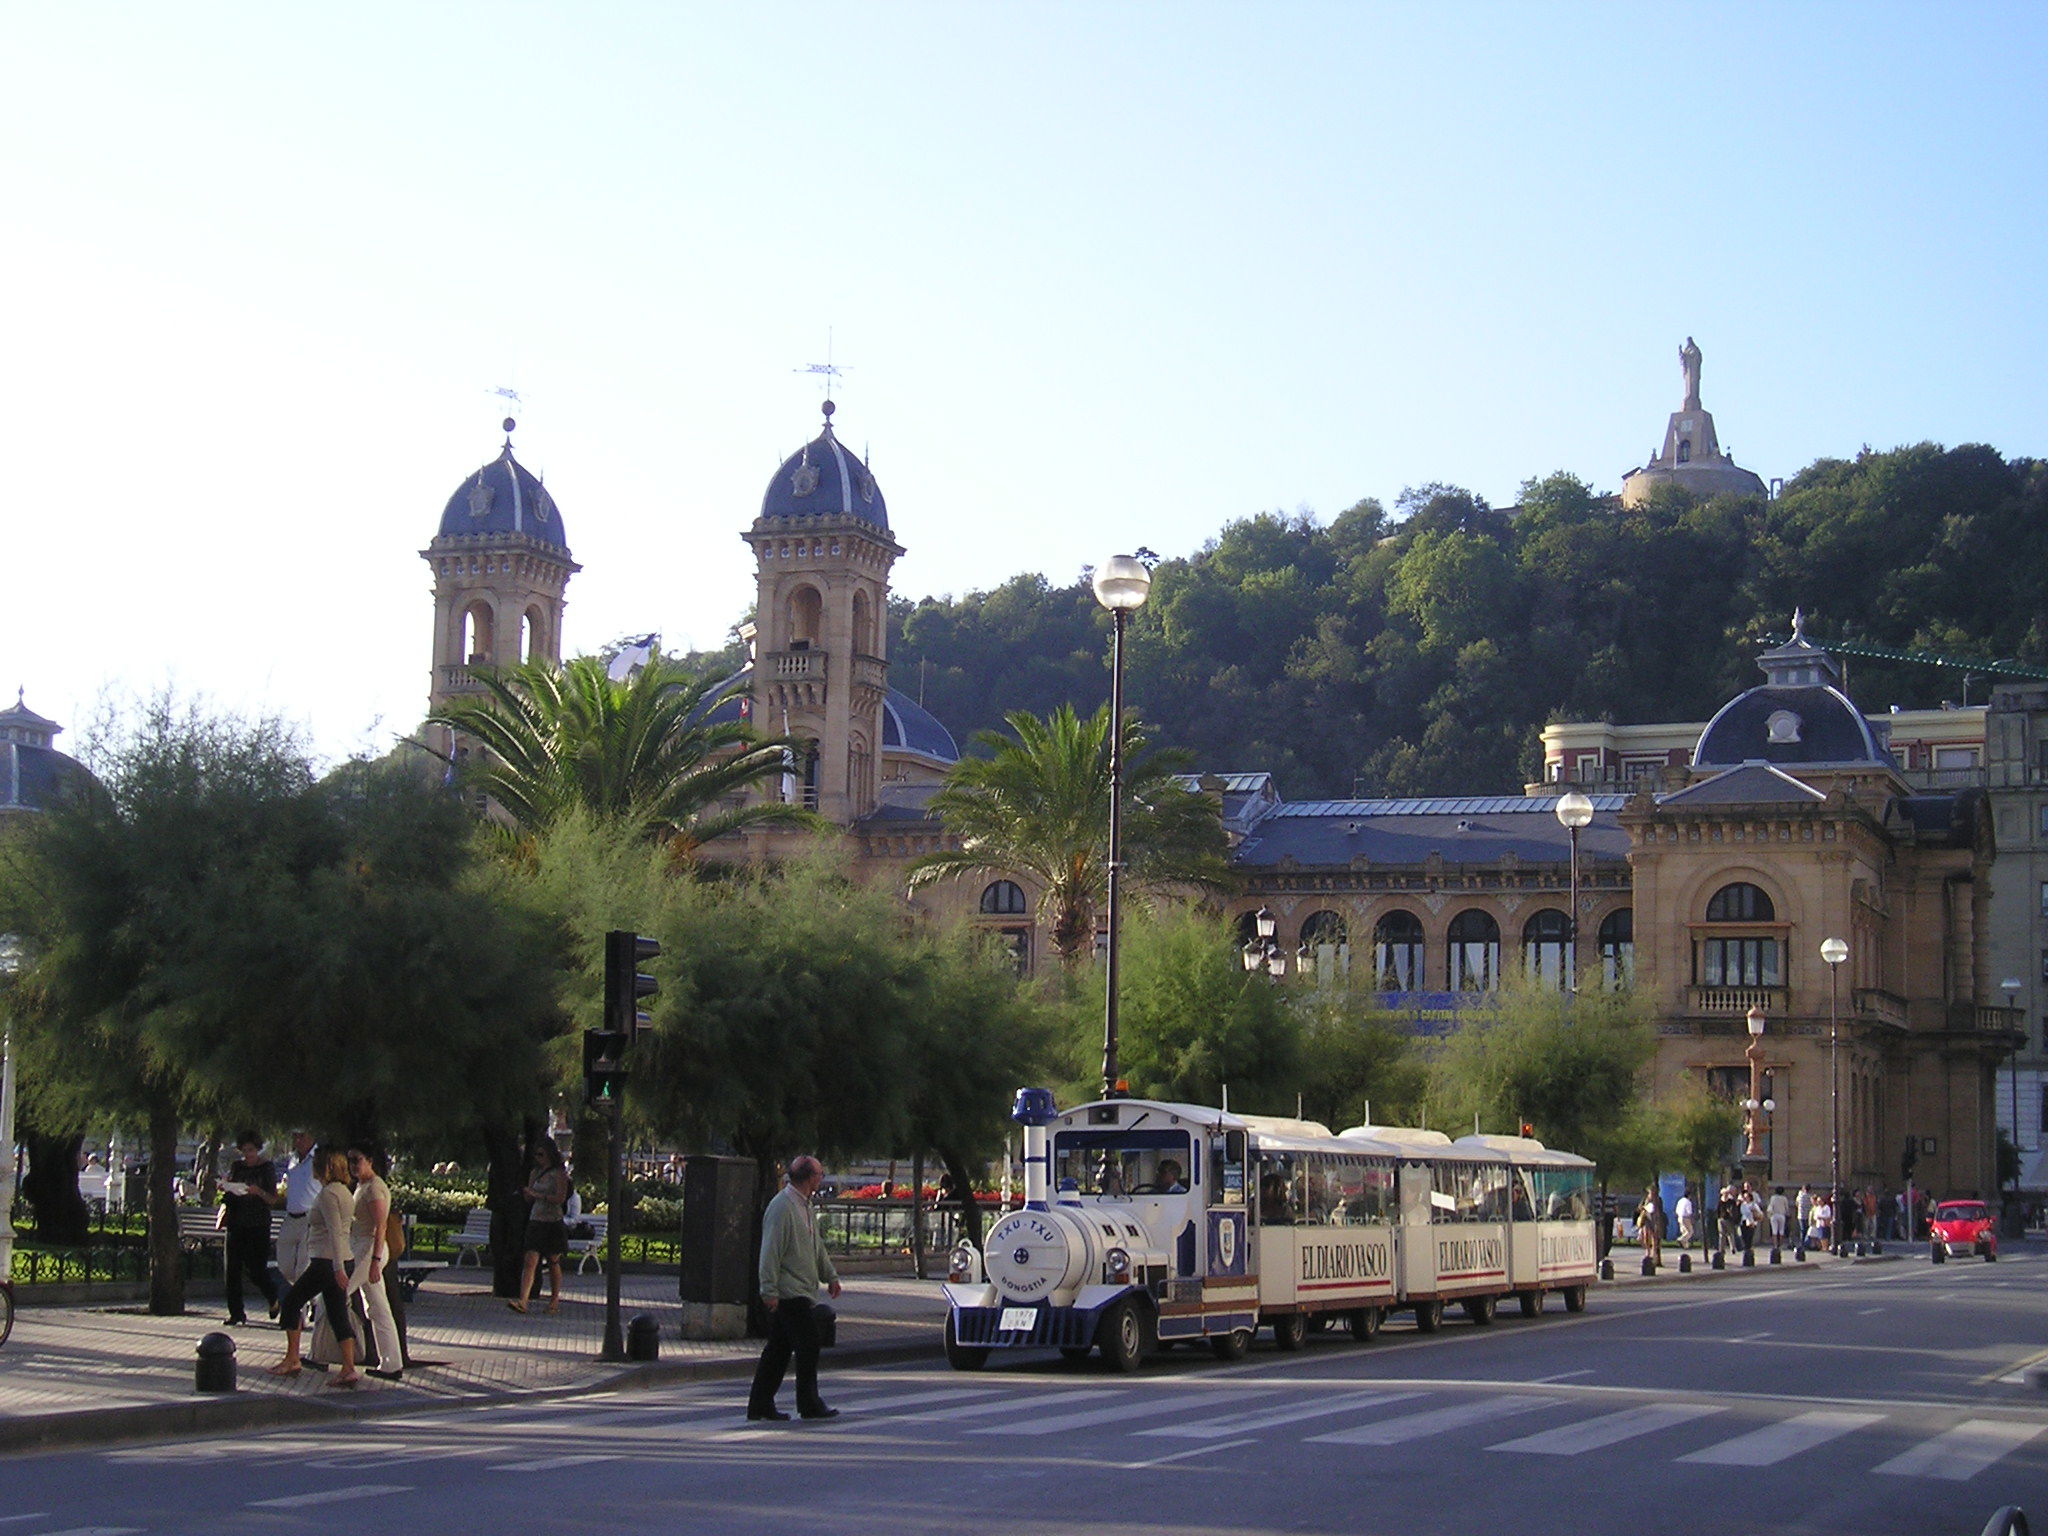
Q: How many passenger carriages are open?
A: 3